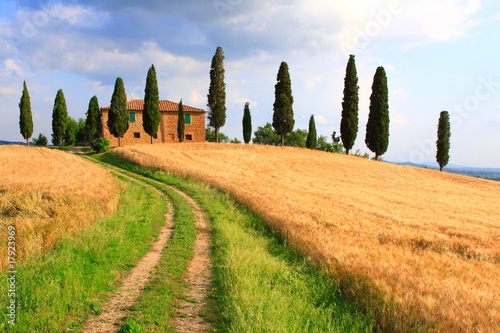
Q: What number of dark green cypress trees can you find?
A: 13